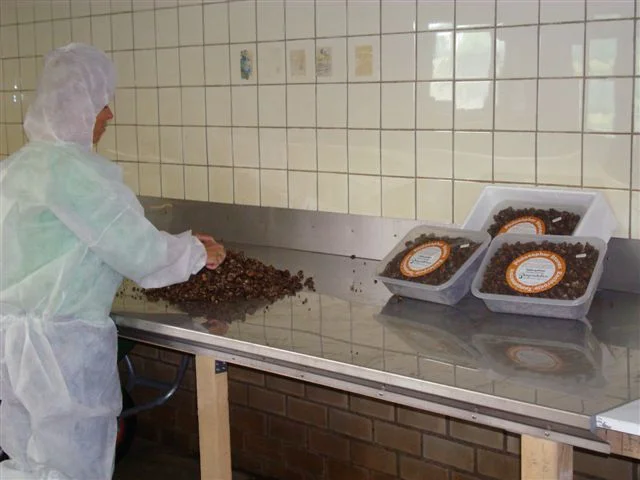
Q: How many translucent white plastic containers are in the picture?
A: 3